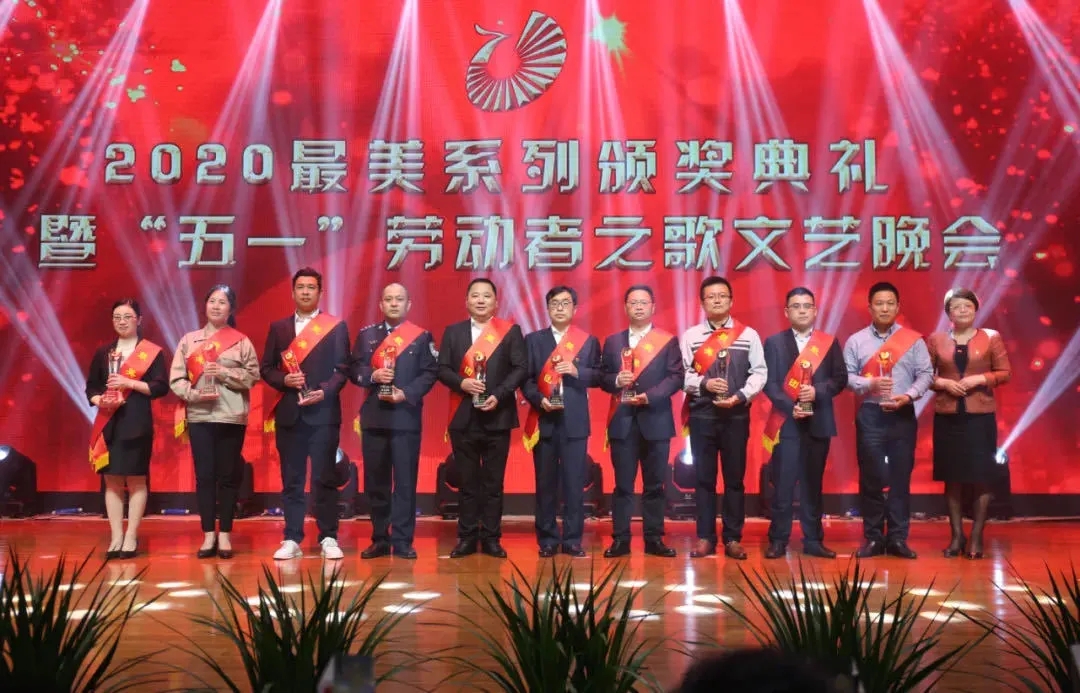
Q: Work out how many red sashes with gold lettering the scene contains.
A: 10